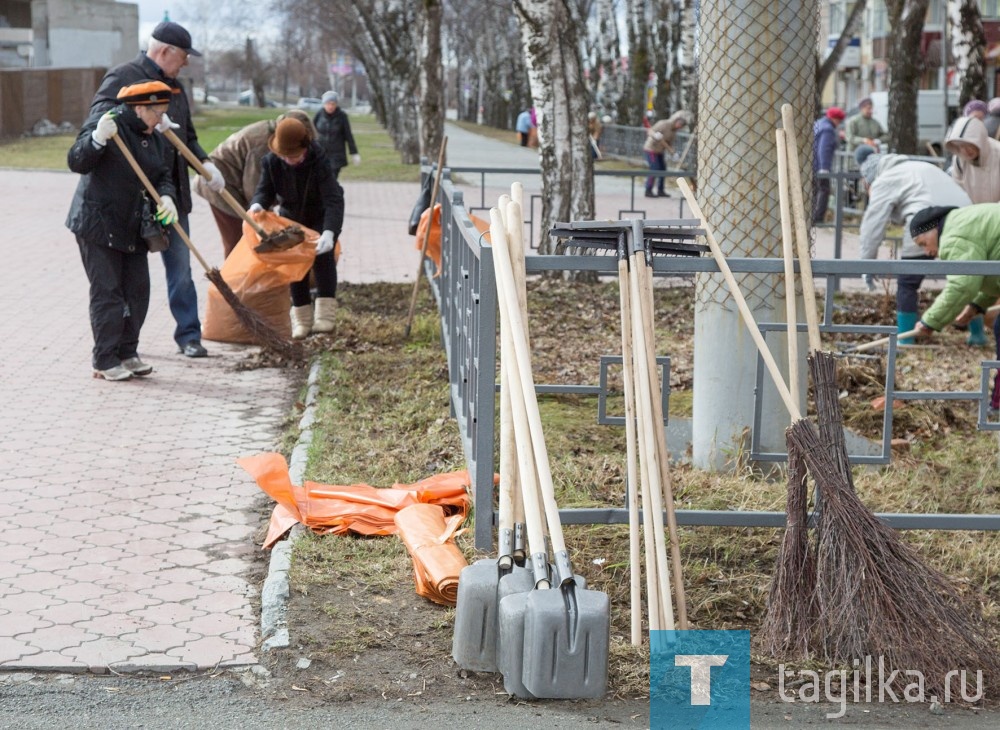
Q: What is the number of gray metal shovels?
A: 5